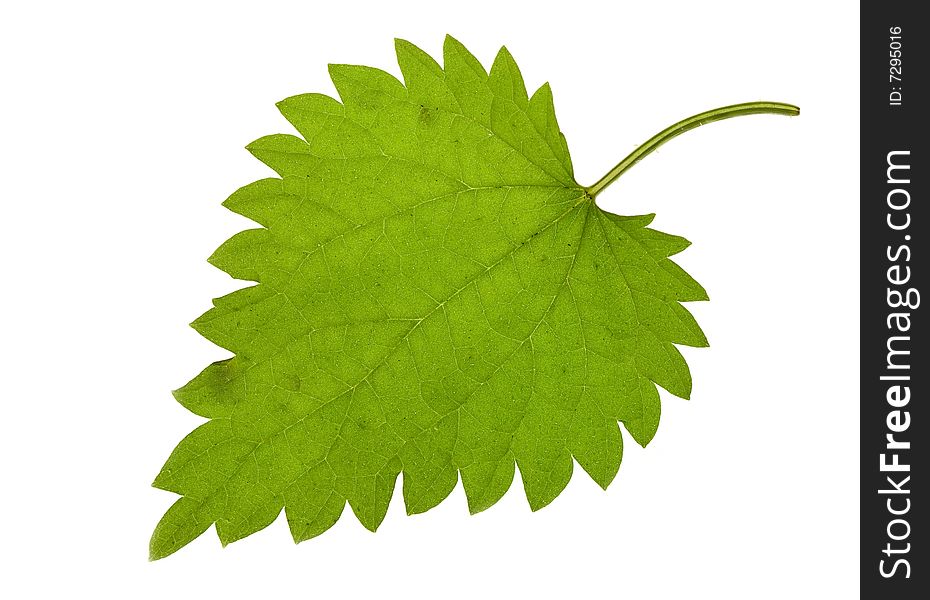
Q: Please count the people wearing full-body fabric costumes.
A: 0